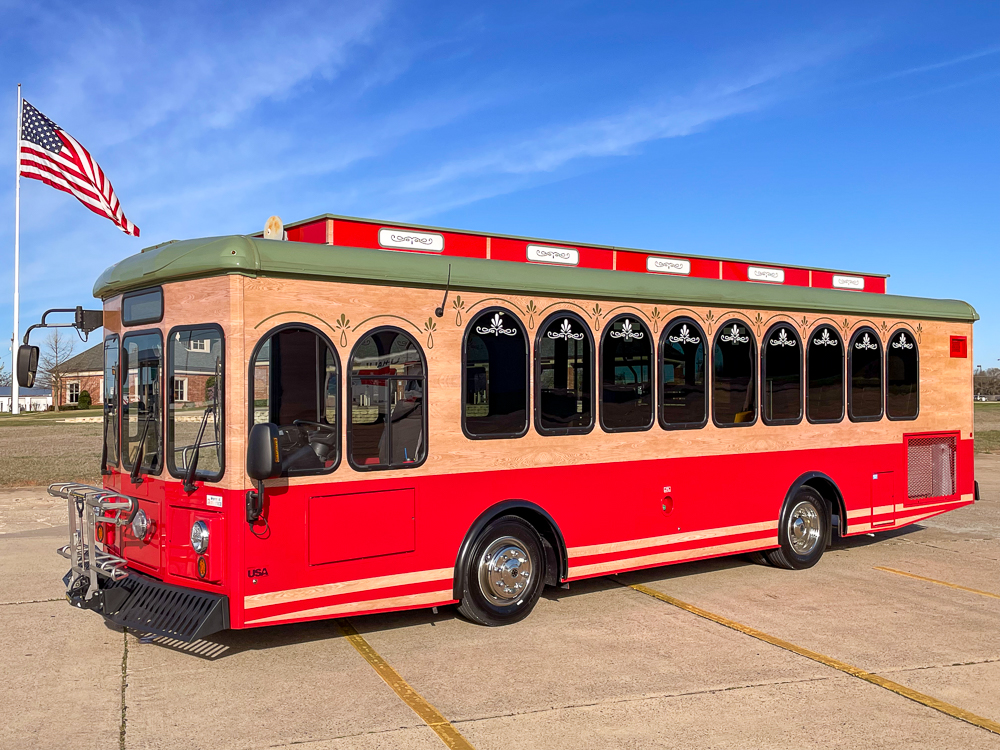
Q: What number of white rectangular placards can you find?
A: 5